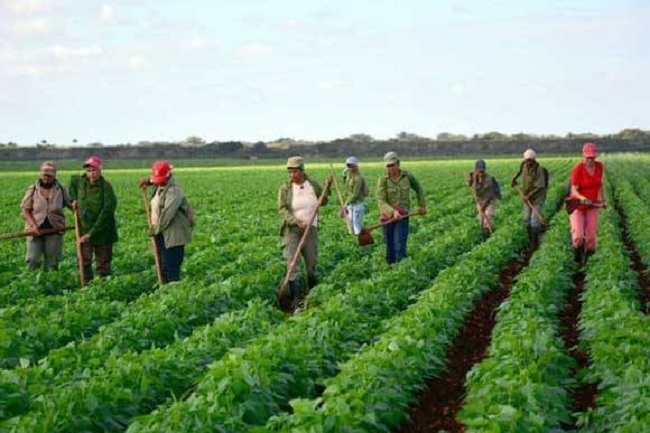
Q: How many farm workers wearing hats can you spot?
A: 9